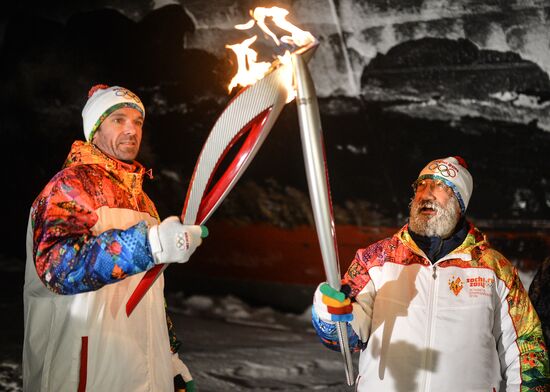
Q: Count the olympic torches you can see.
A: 2